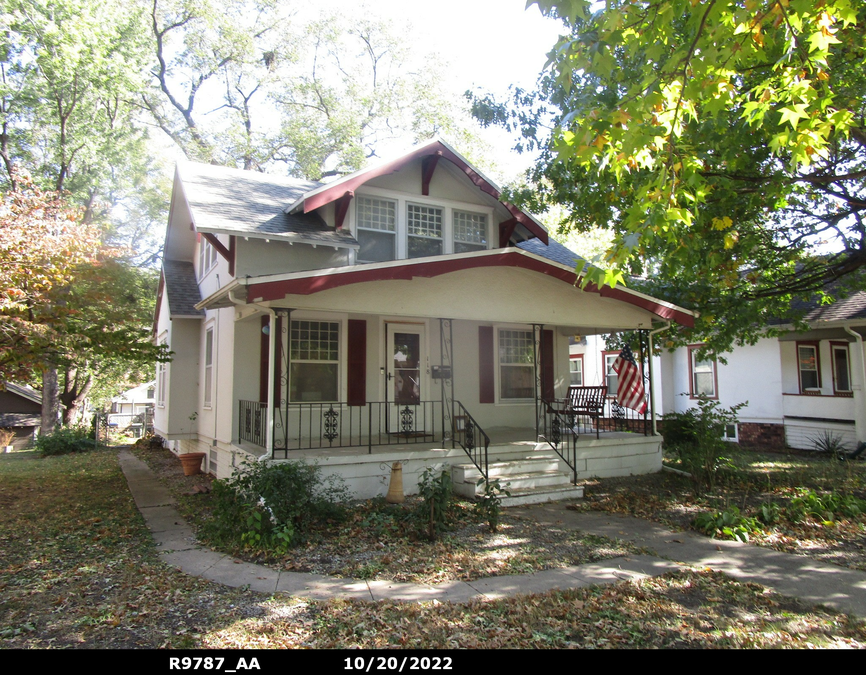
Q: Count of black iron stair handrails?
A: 2